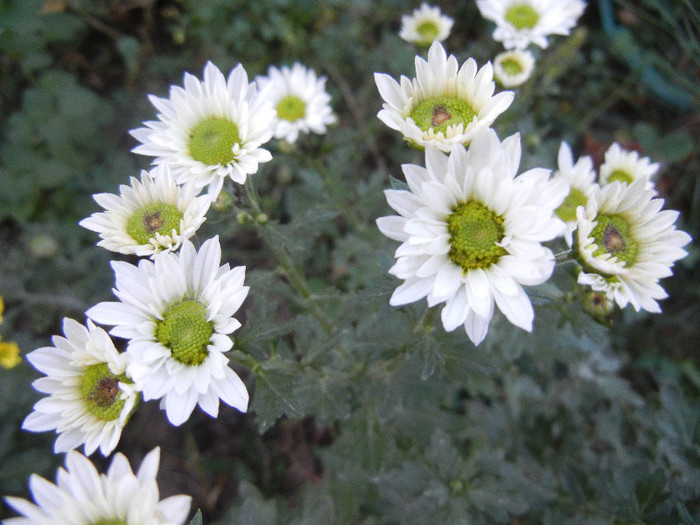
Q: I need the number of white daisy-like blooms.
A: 14